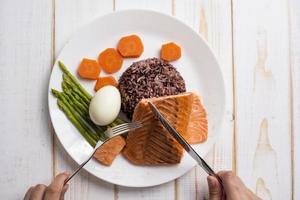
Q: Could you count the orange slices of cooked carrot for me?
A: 5